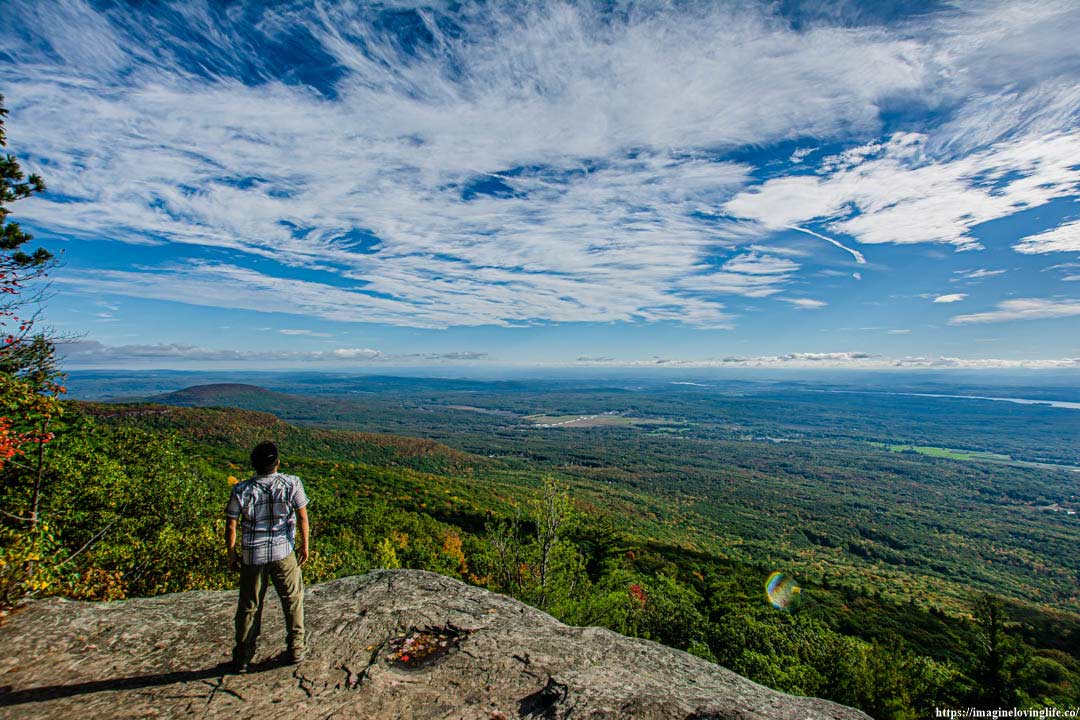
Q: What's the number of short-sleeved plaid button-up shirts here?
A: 1